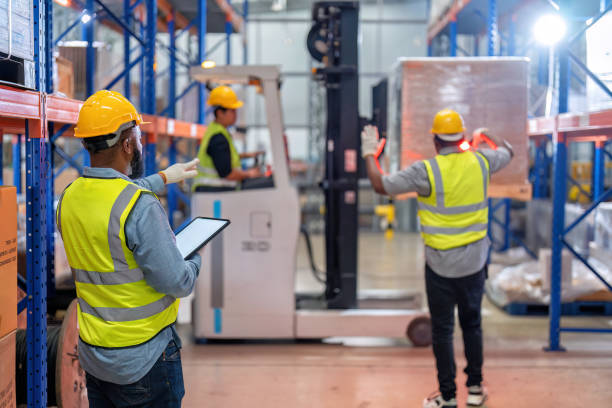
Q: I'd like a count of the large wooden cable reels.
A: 1